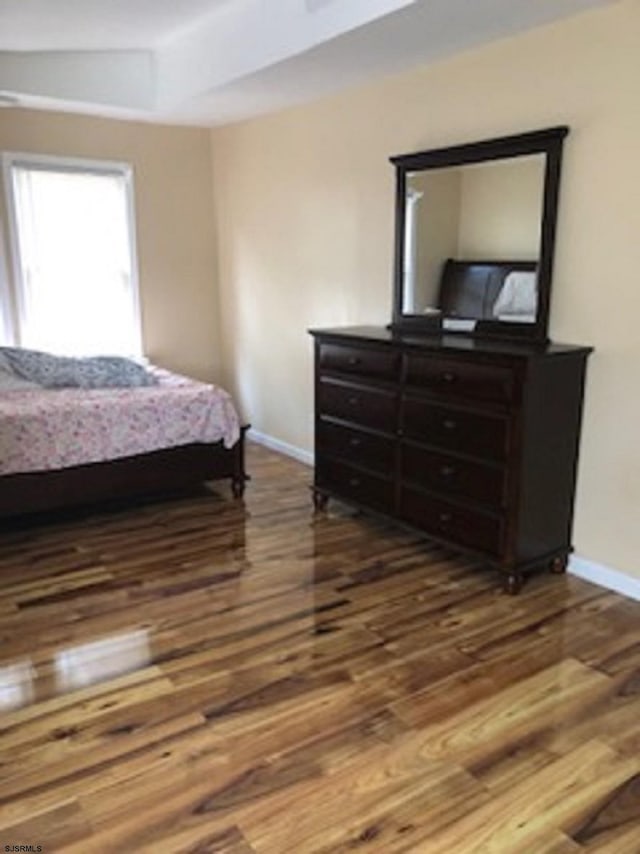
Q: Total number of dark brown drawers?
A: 8